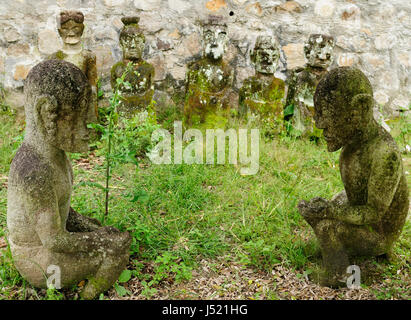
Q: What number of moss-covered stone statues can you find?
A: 7